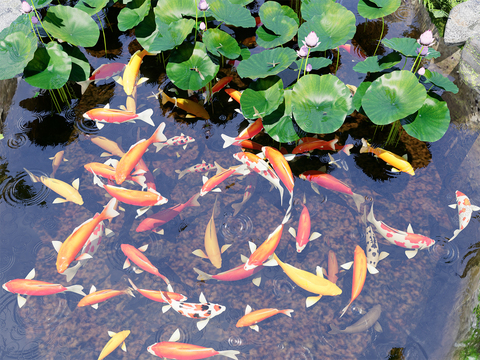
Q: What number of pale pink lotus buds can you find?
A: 10